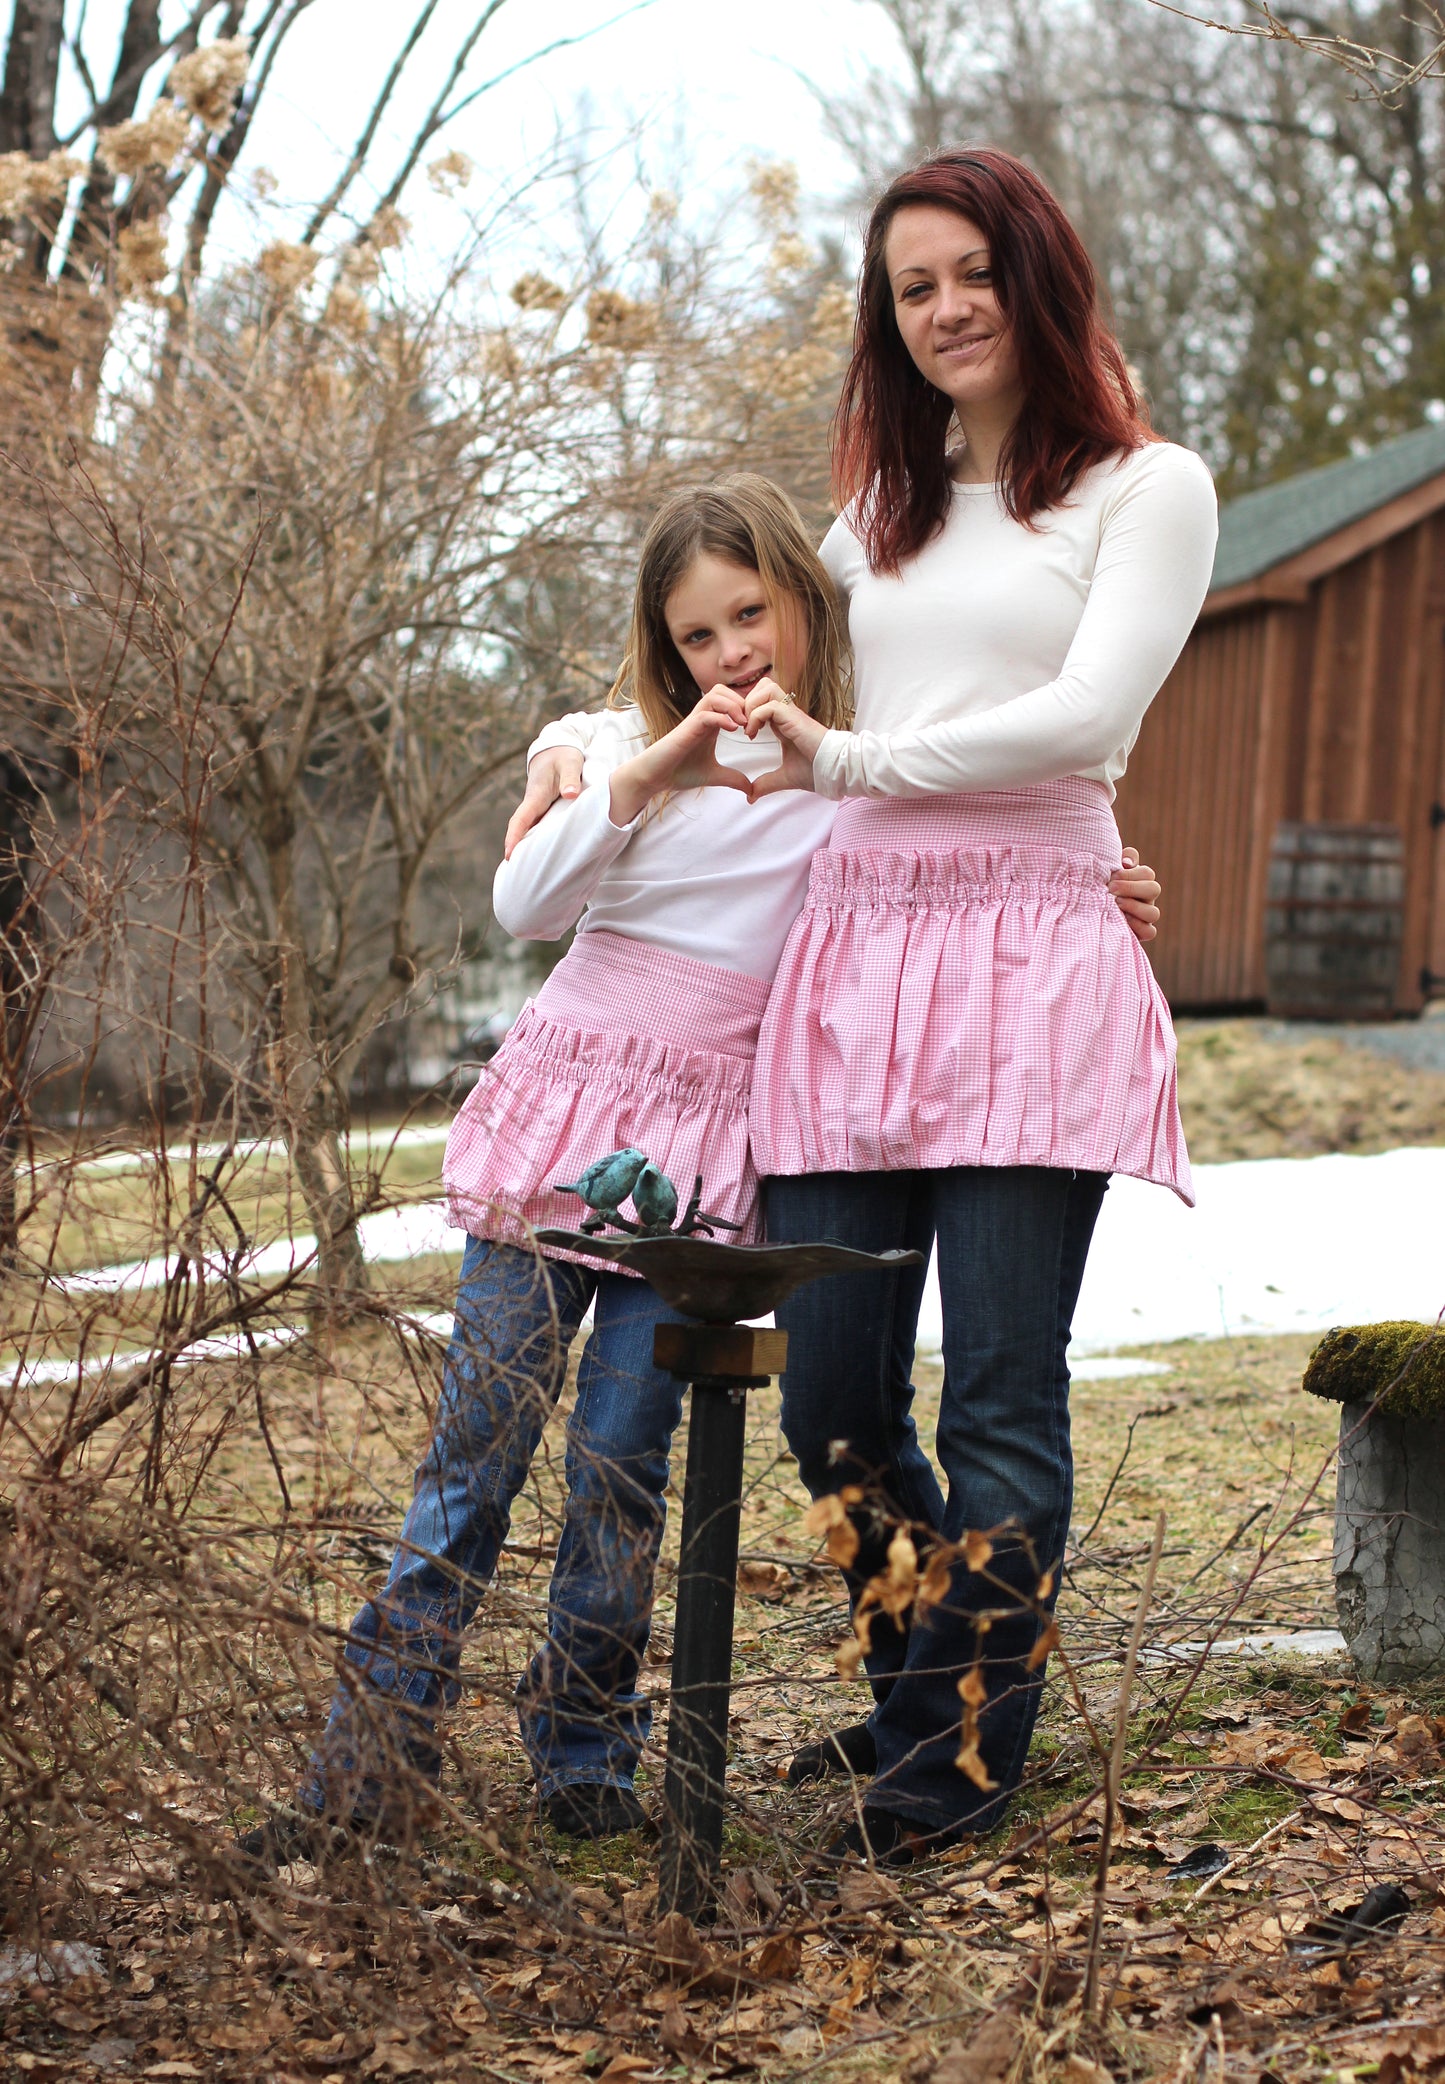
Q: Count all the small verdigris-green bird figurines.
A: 2